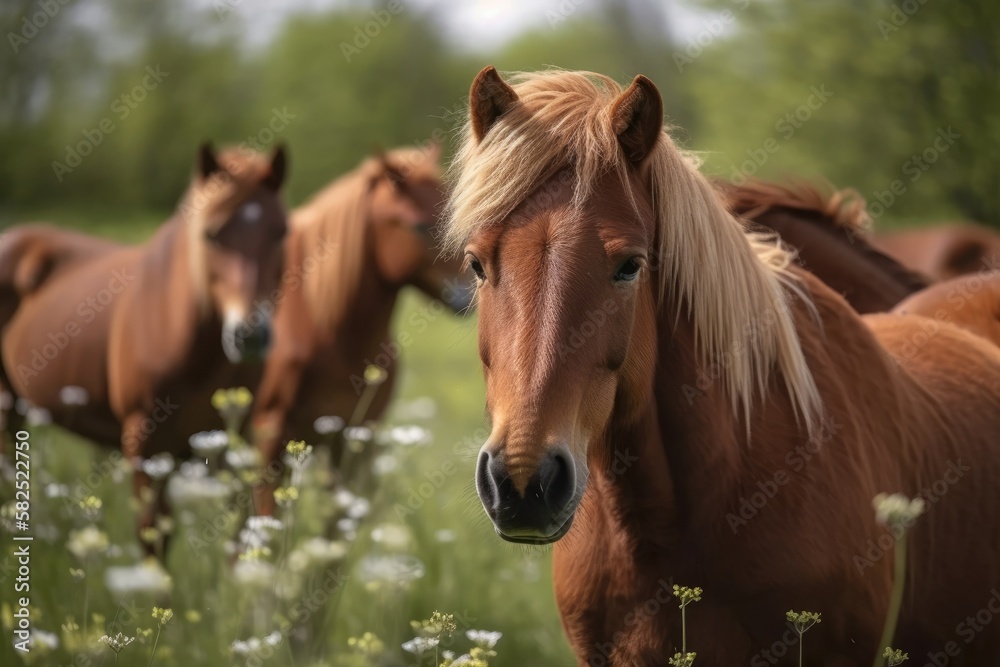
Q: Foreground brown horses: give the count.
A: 1